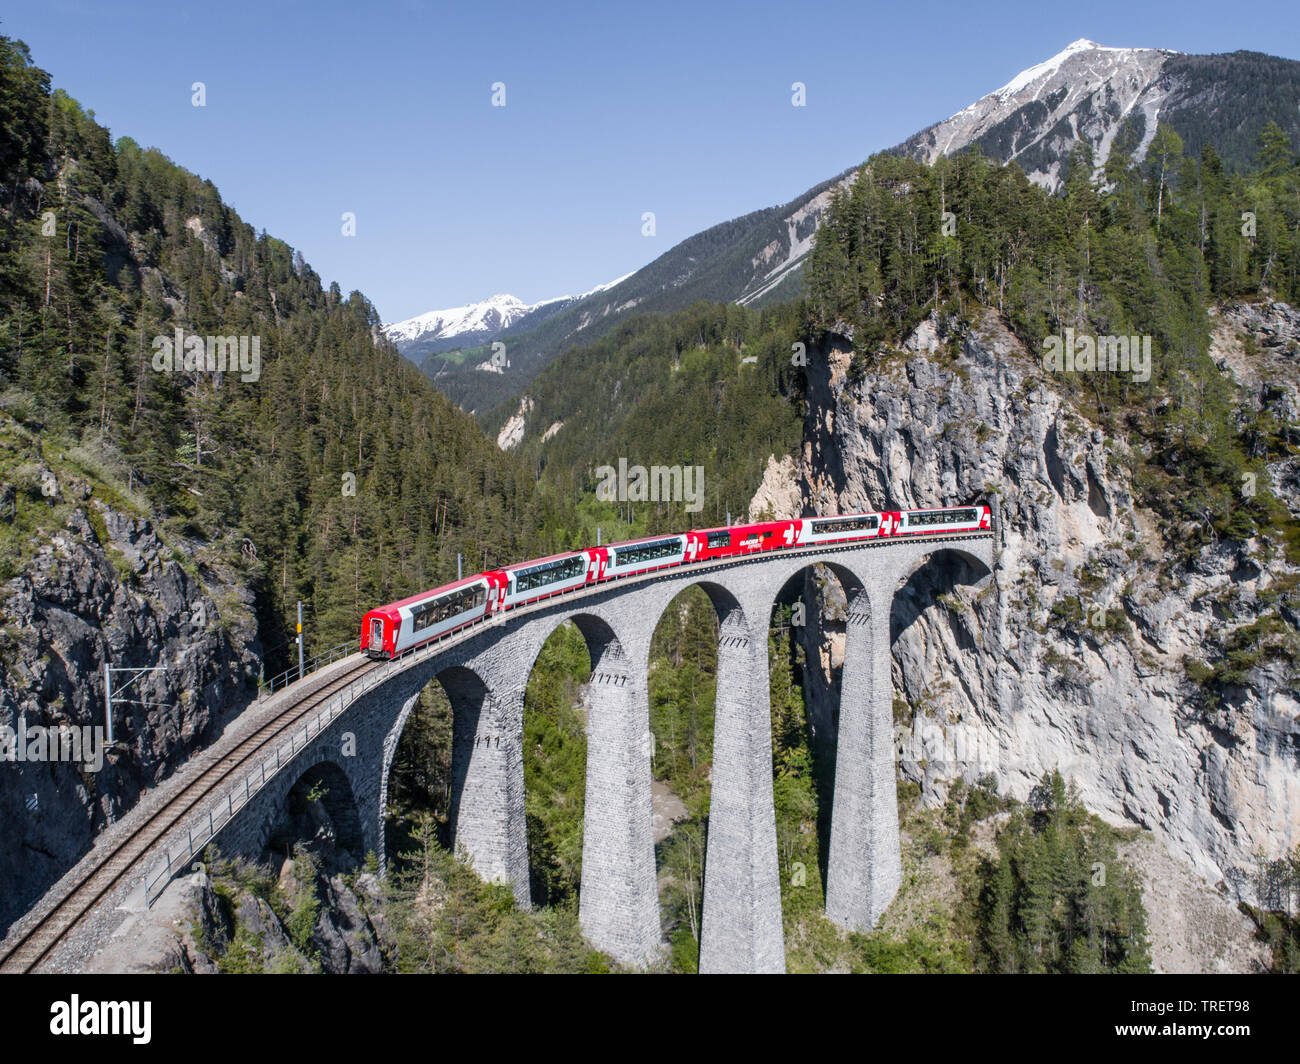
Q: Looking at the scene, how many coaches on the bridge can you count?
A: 6